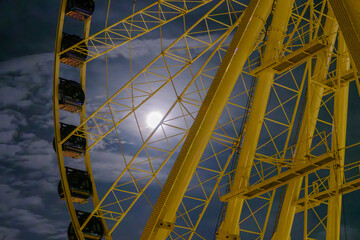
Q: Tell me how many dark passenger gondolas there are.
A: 6